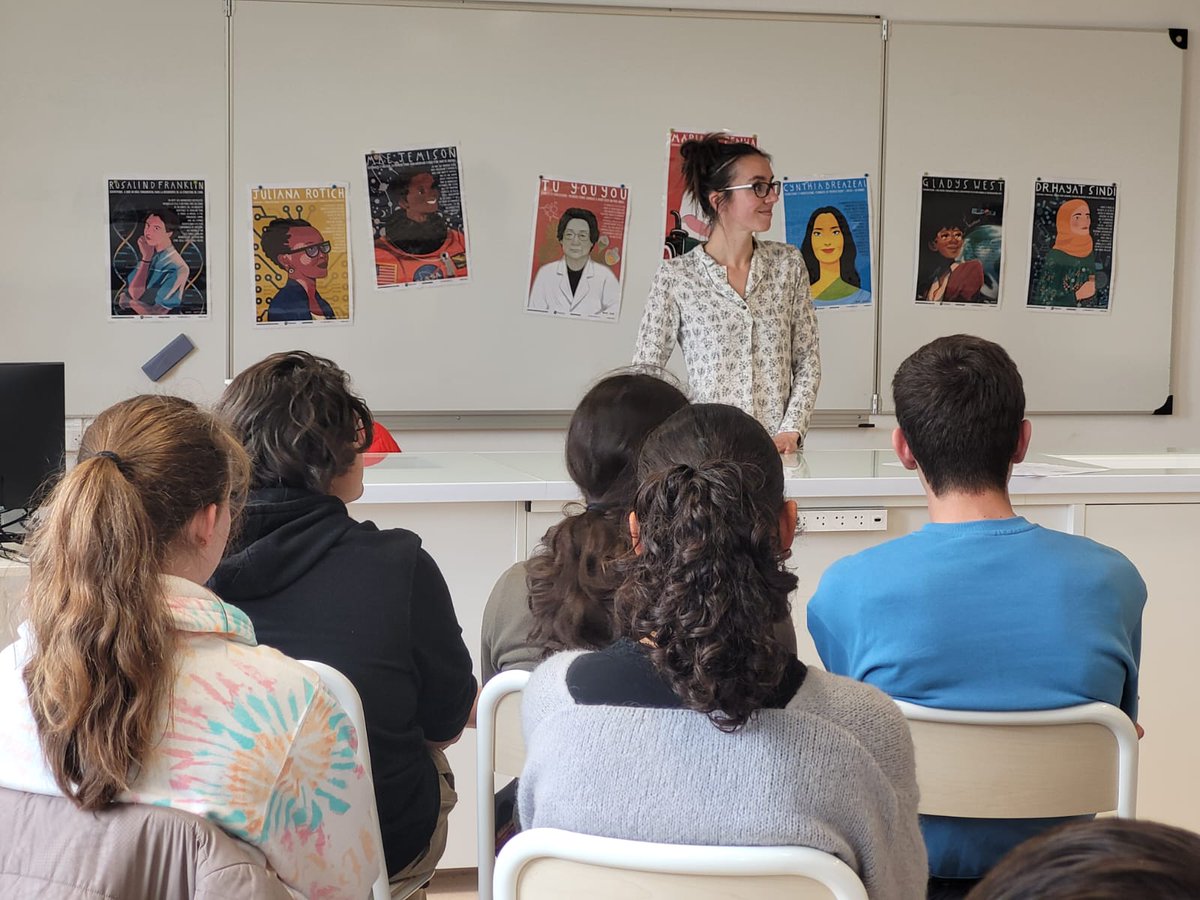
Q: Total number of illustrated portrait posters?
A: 8